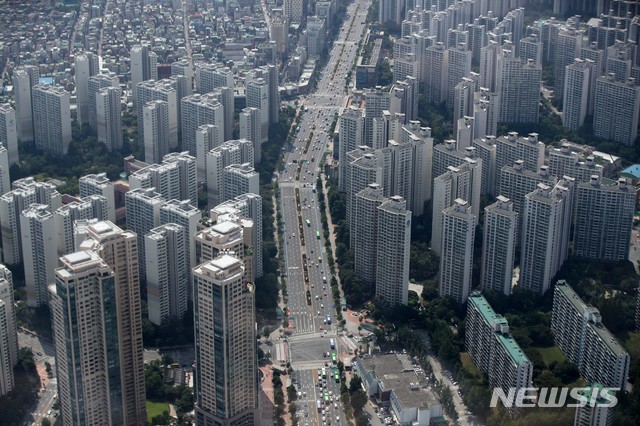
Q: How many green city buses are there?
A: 6